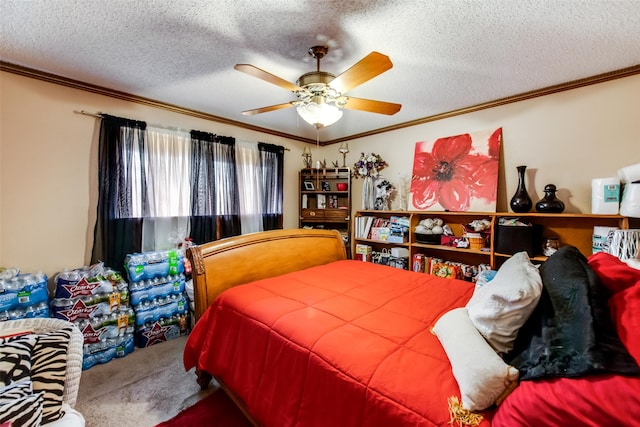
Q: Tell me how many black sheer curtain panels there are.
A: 3